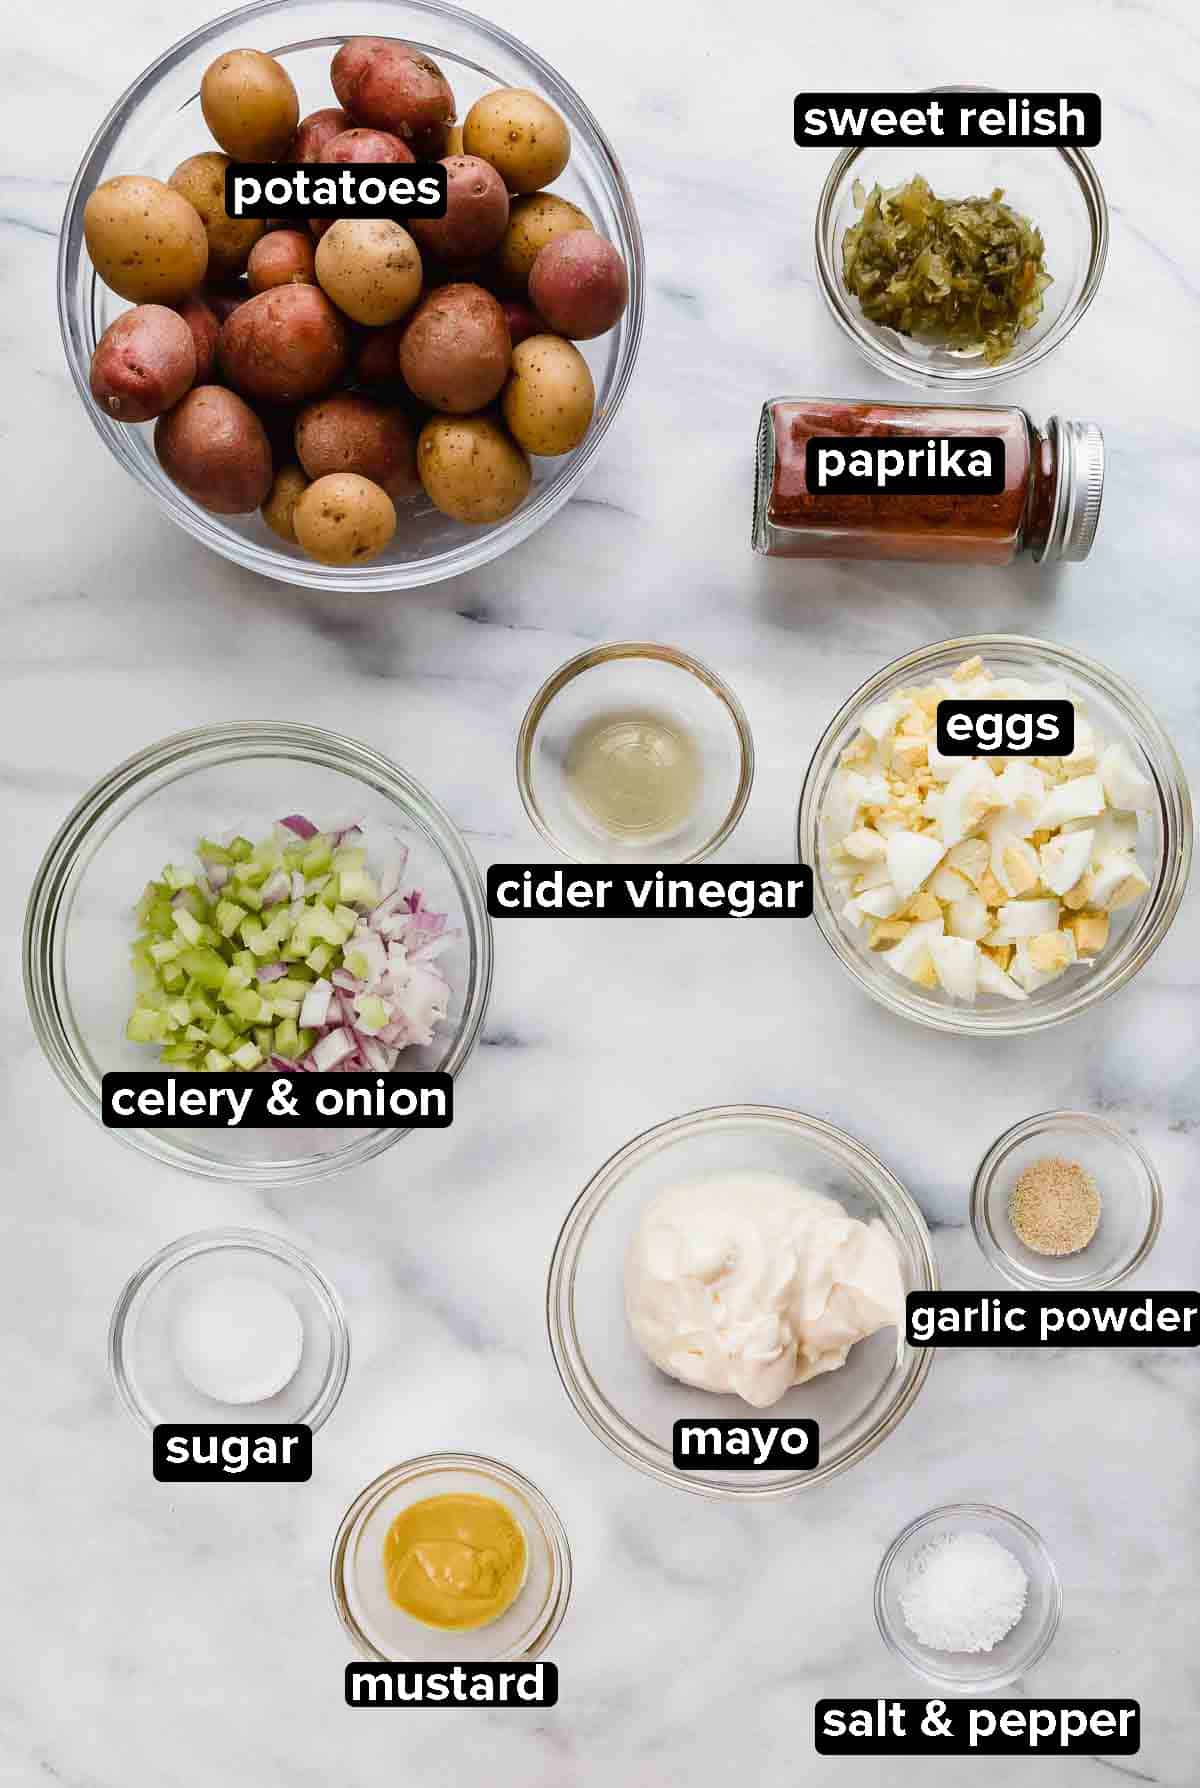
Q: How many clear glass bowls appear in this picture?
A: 10